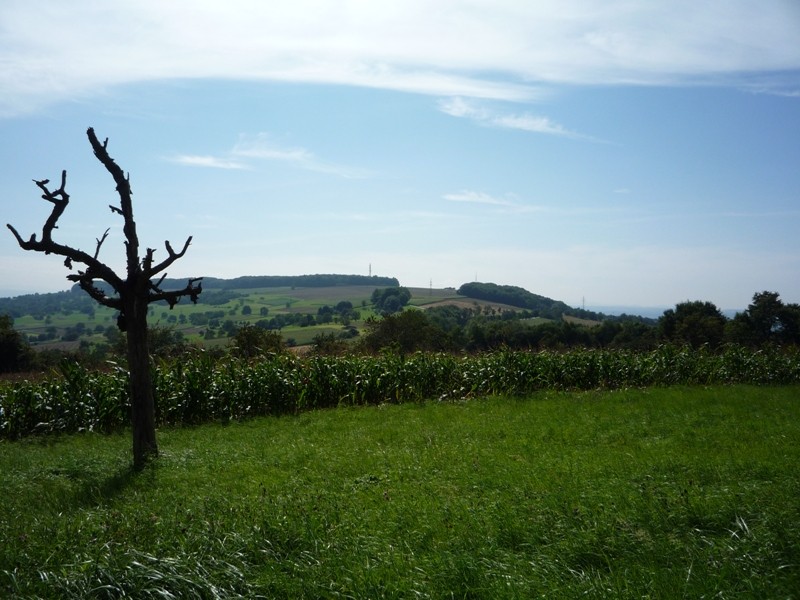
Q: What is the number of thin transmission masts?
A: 4